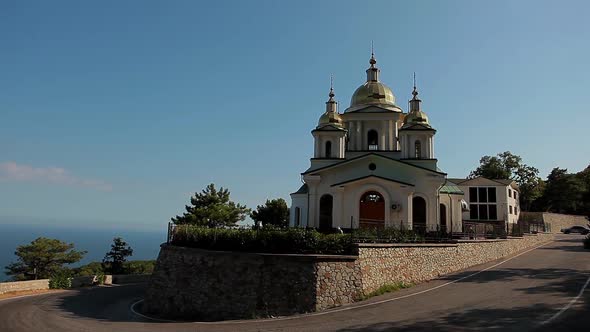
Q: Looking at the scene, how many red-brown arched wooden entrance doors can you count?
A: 1